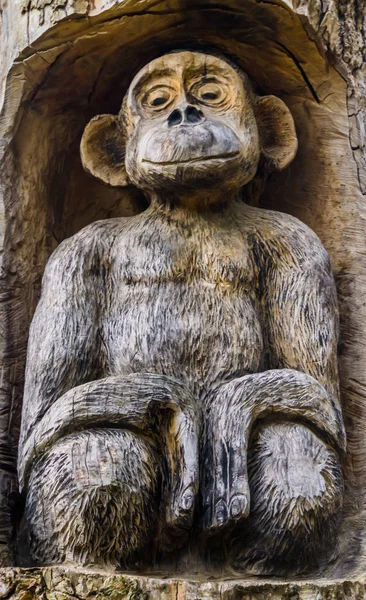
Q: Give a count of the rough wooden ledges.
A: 1